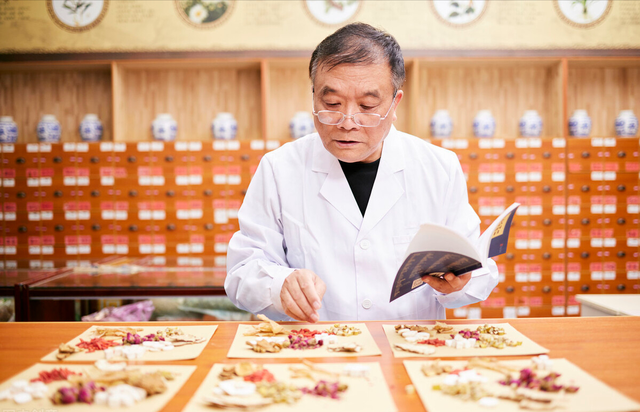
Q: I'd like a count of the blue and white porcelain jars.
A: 11